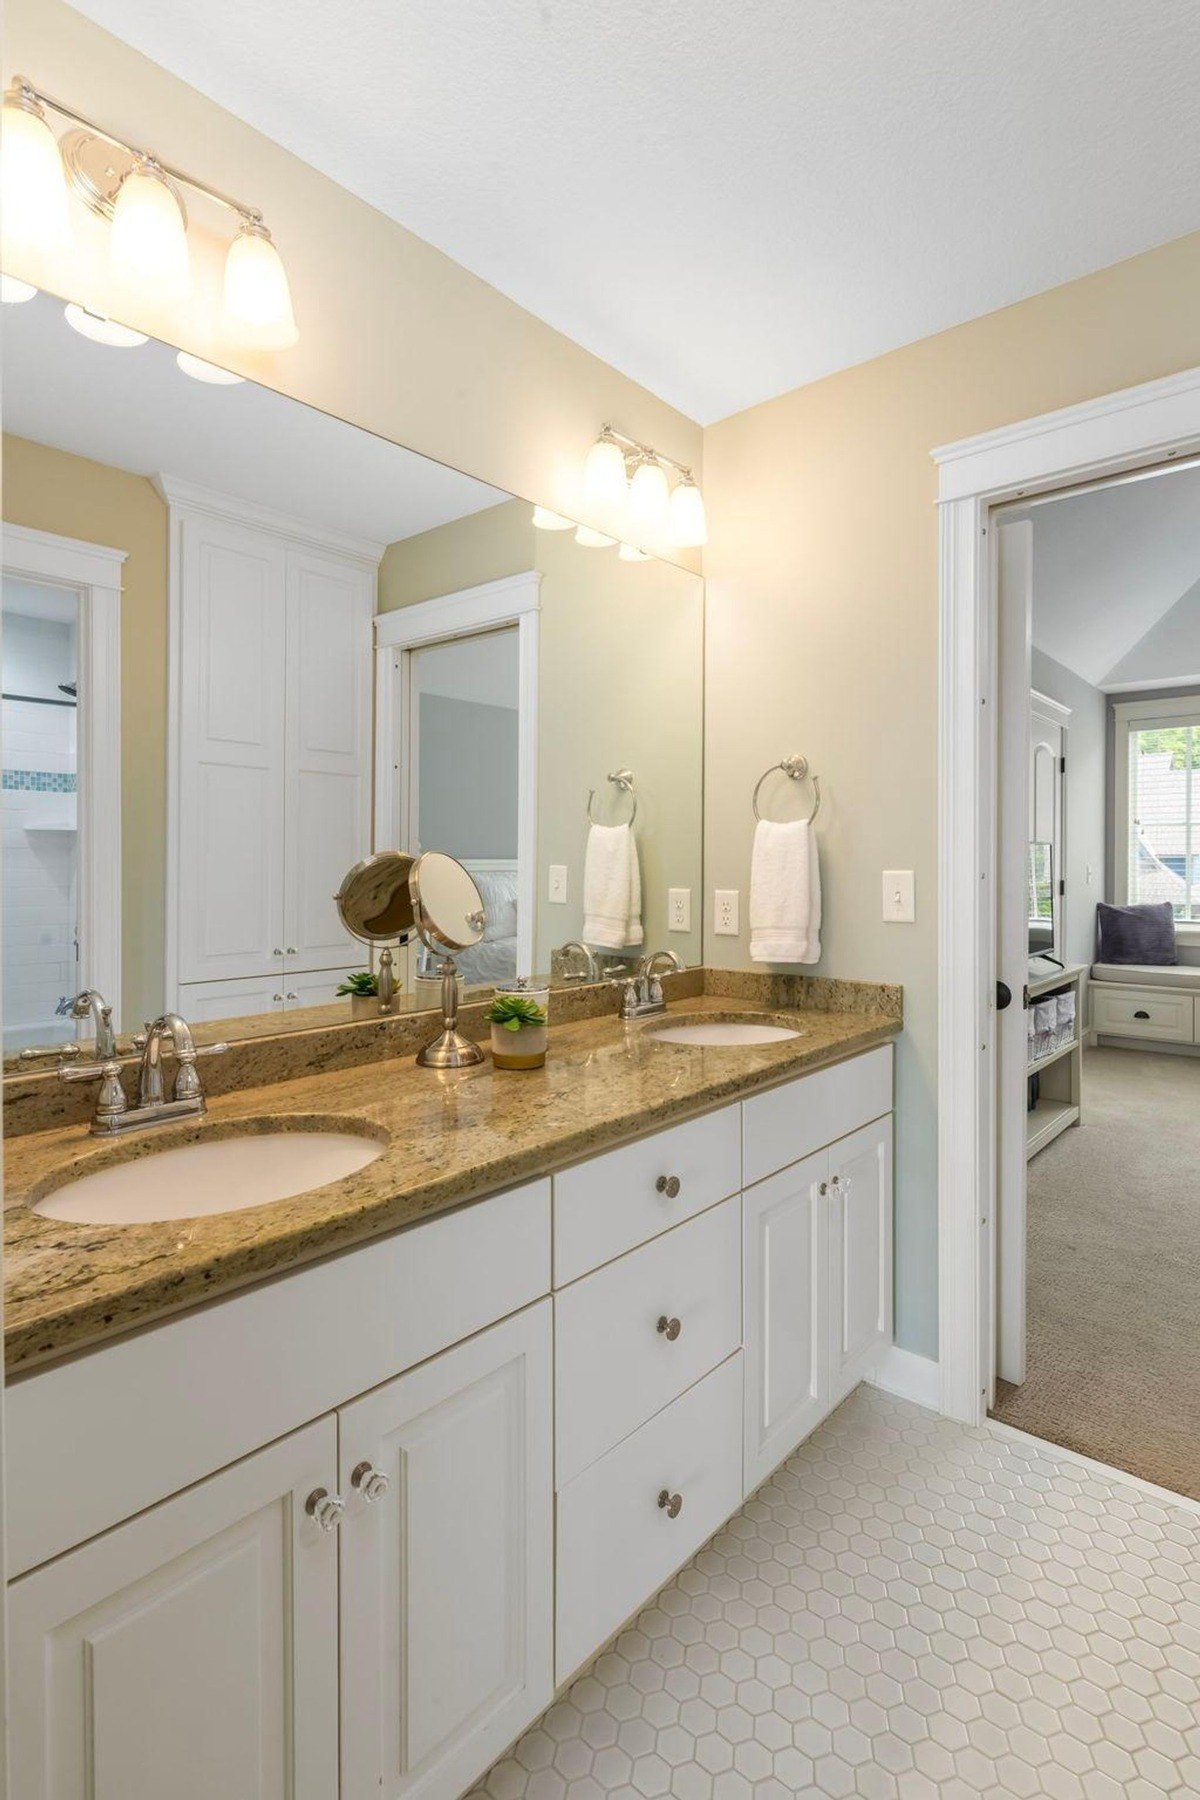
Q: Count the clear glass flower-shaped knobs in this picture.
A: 4